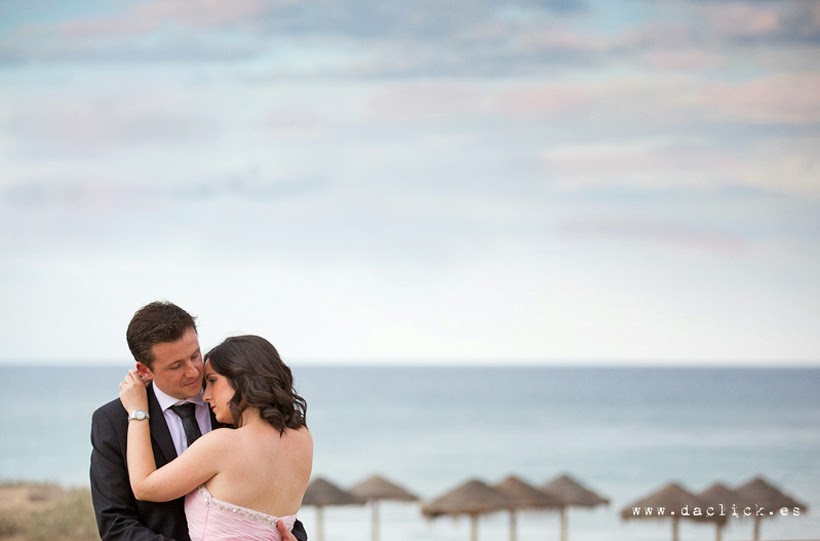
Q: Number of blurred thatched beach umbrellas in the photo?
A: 8